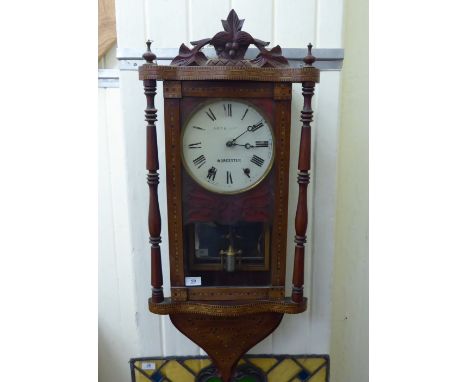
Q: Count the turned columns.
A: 2